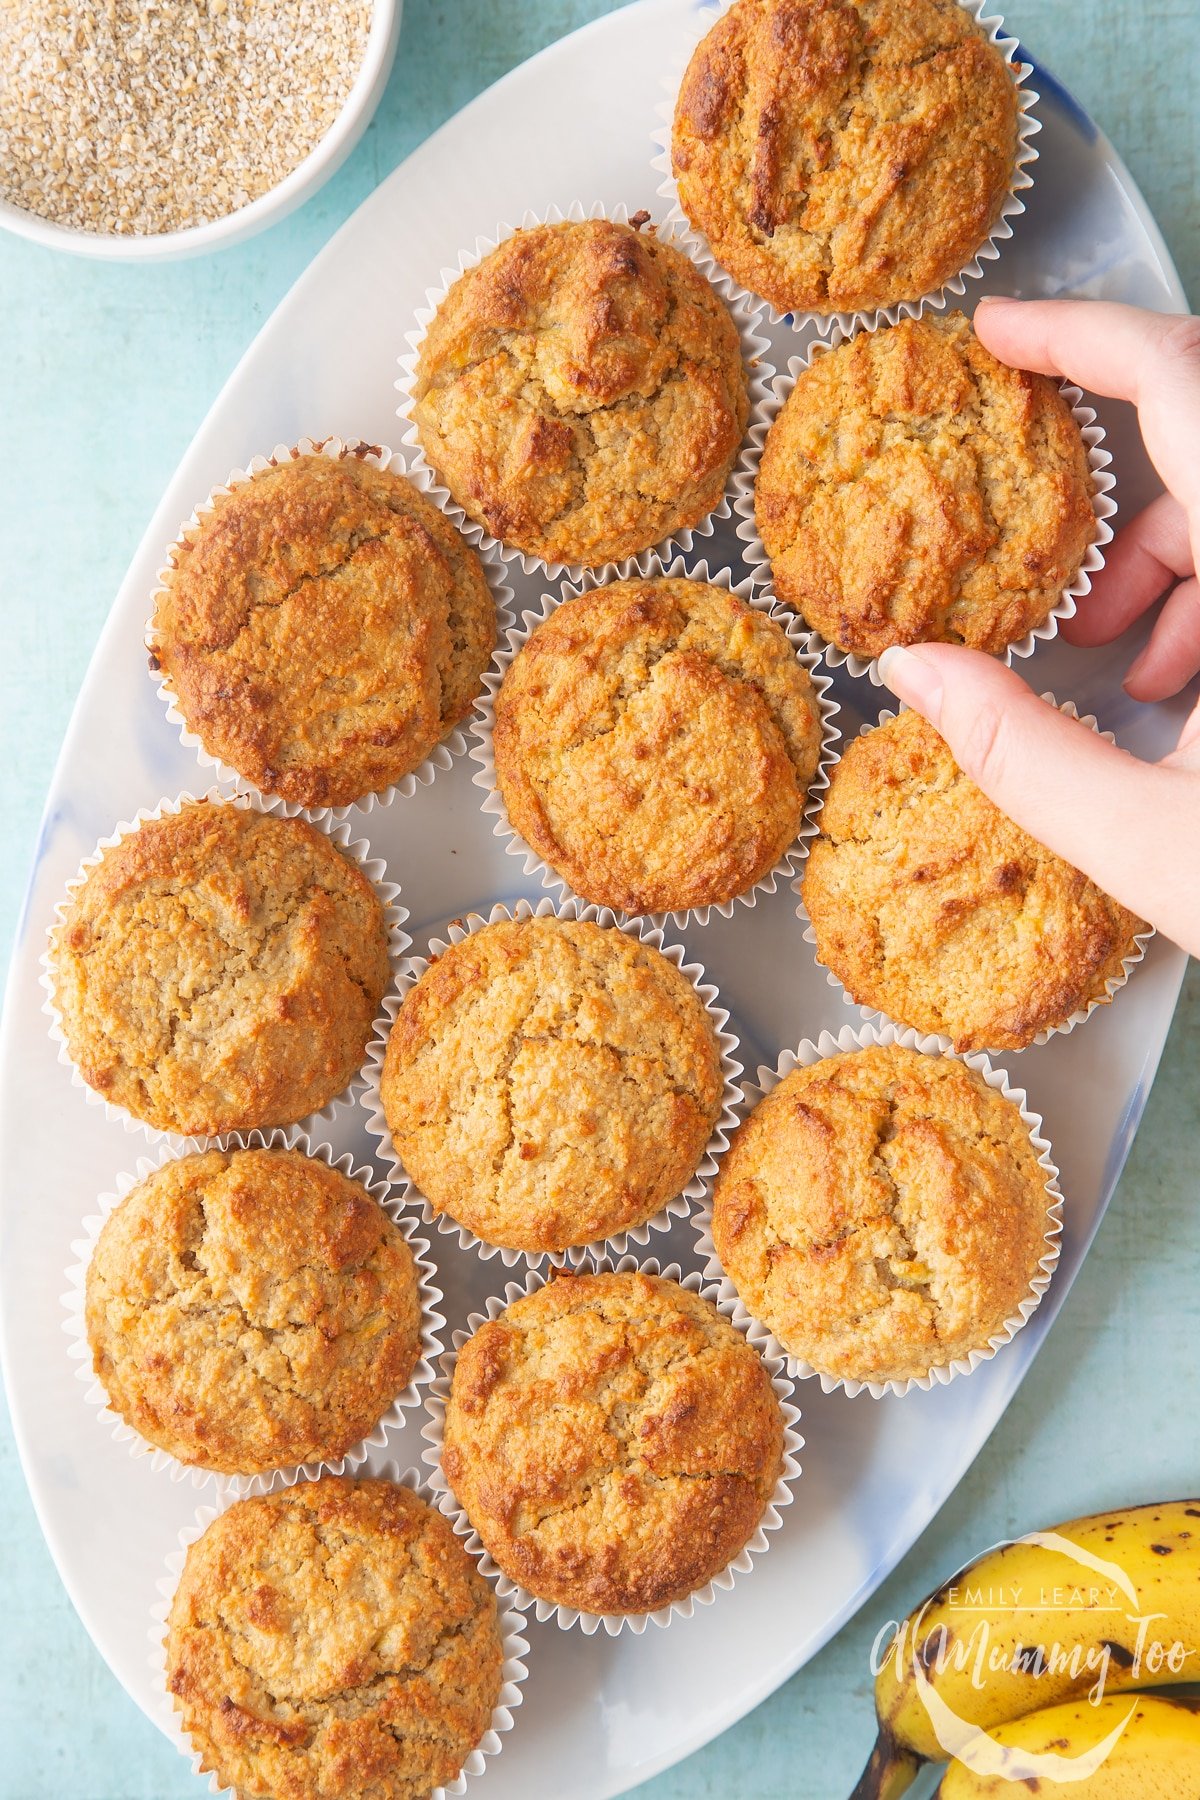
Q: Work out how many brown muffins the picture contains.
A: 12